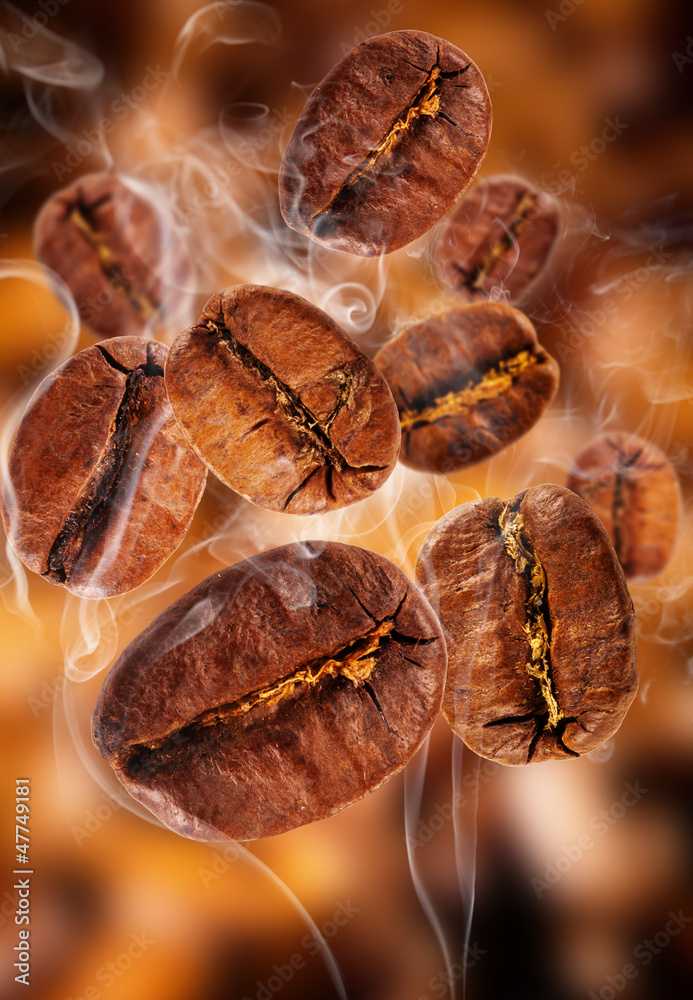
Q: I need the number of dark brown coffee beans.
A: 9